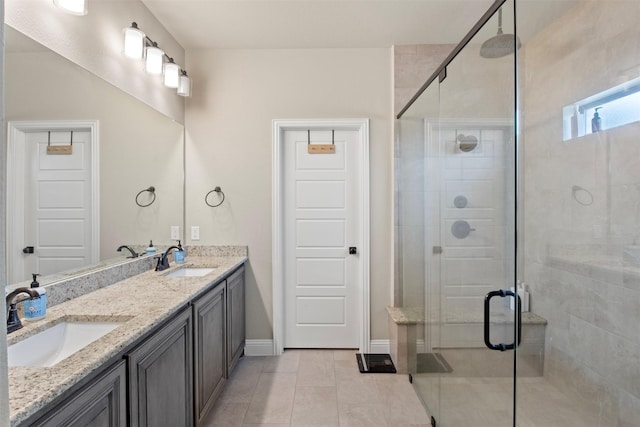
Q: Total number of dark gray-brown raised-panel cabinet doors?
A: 4